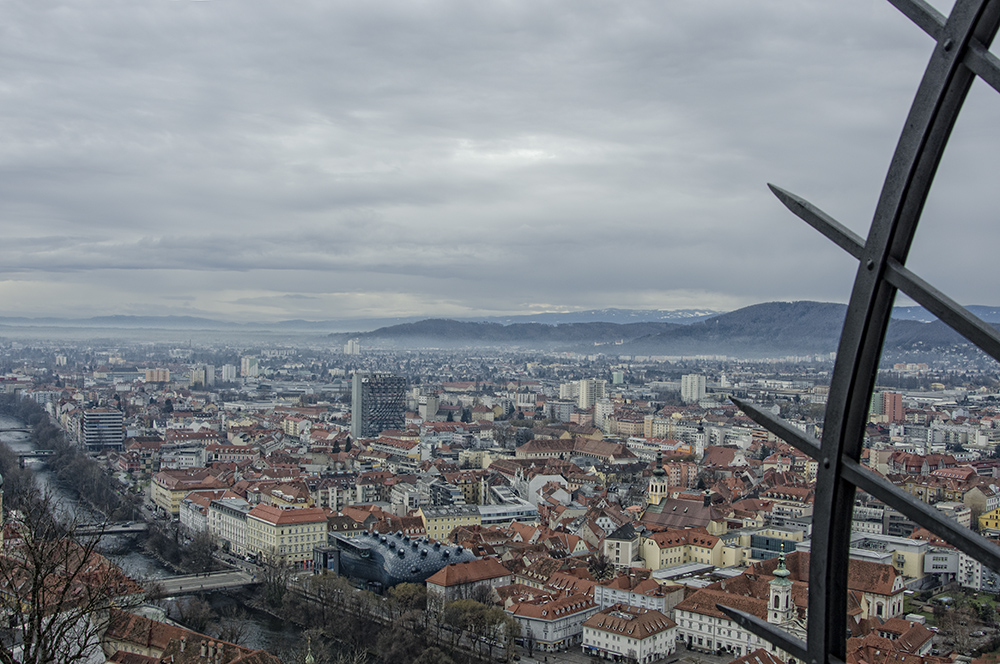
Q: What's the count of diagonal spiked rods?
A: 4